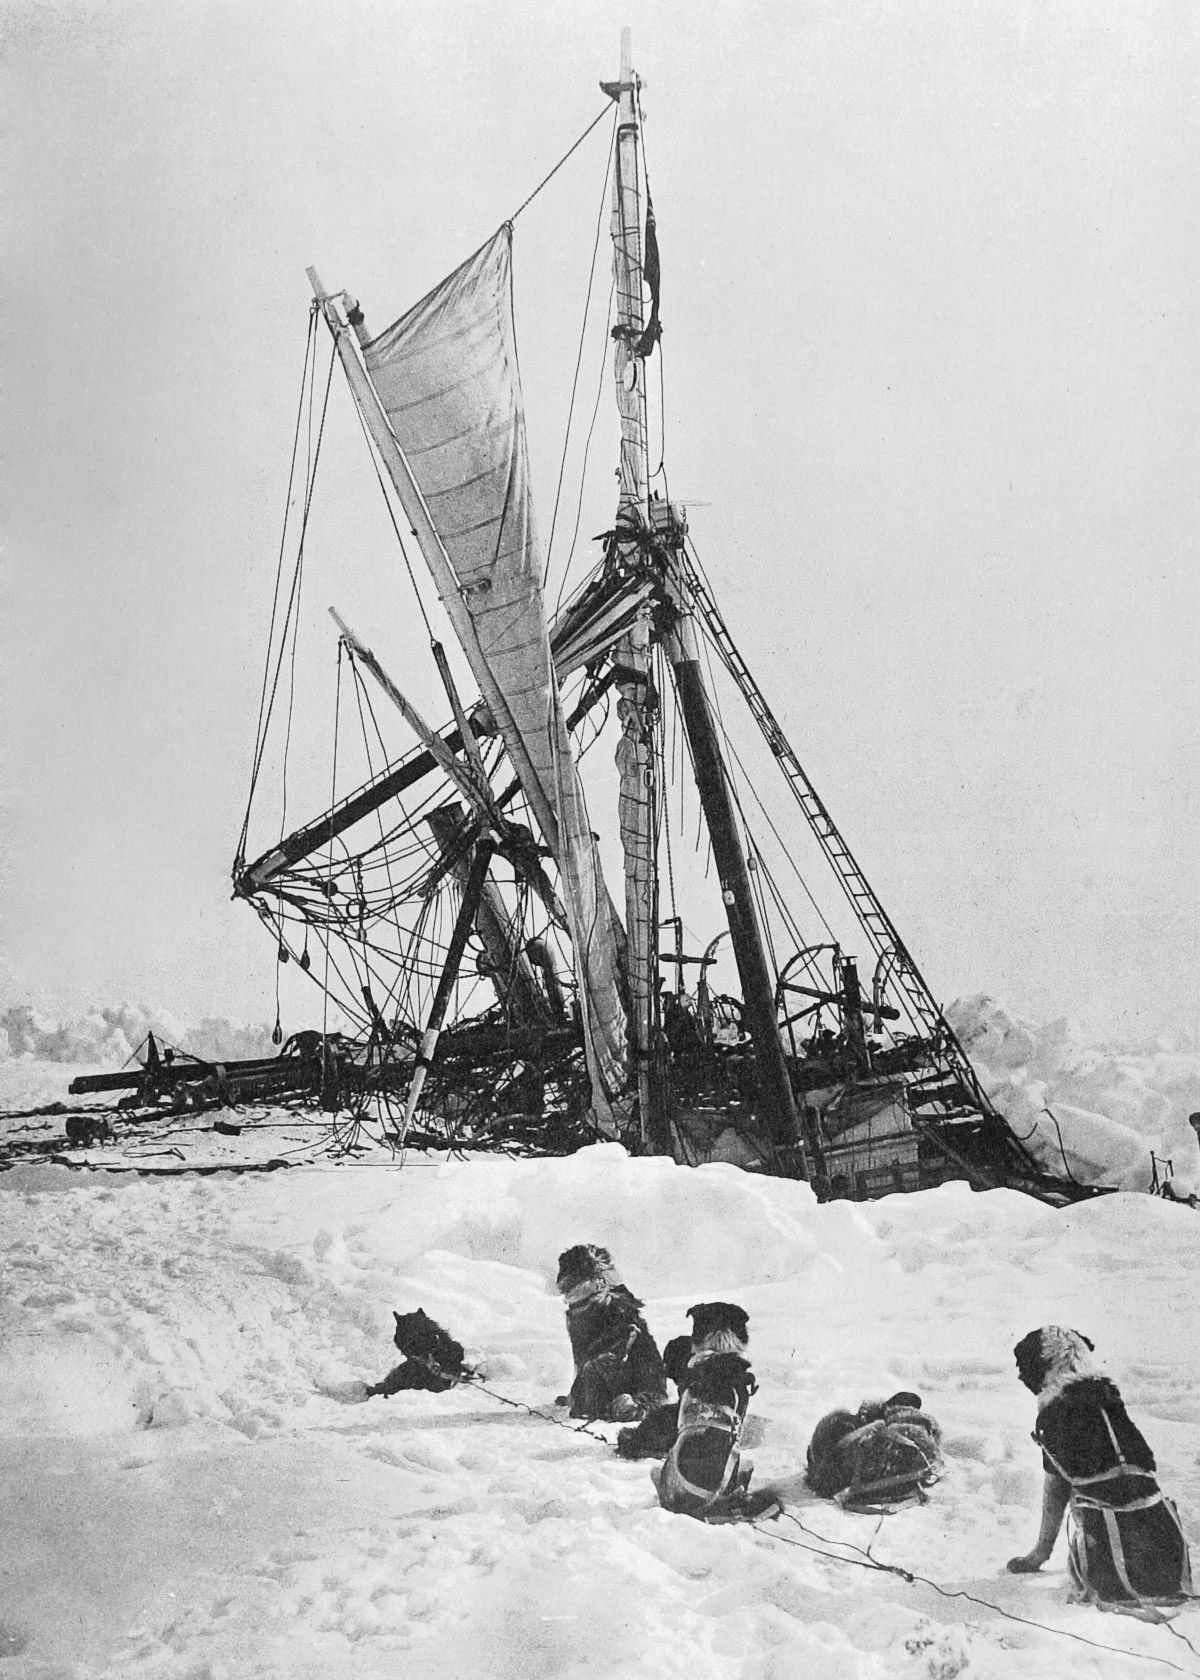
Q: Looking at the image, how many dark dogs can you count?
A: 6